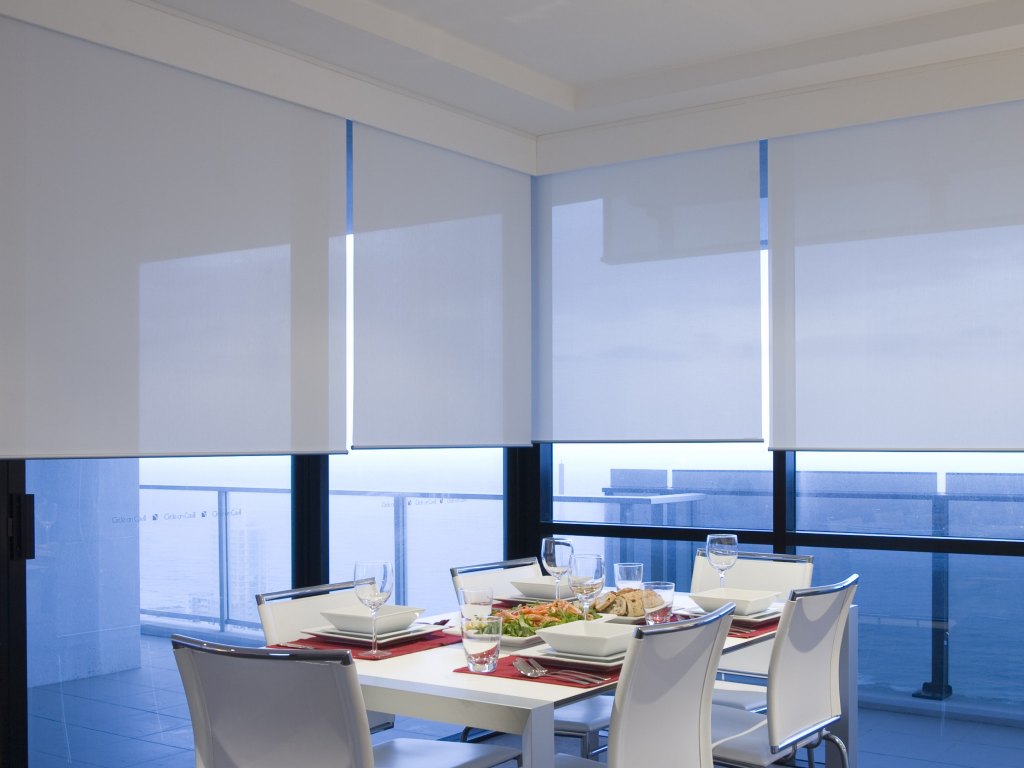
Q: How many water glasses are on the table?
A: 4